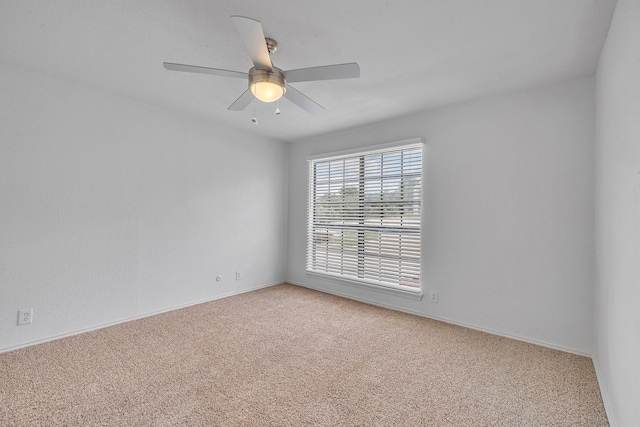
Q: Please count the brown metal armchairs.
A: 0